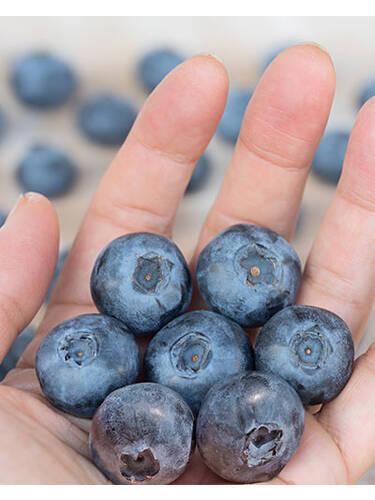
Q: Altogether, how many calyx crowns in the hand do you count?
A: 7